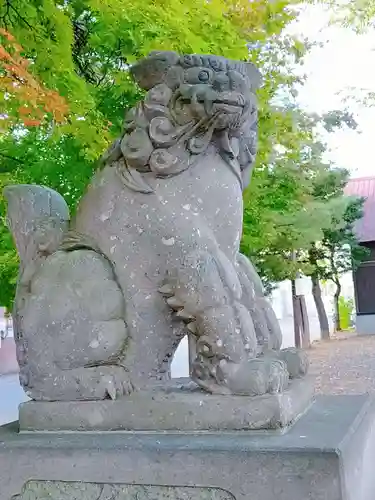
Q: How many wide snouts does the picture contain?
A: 1